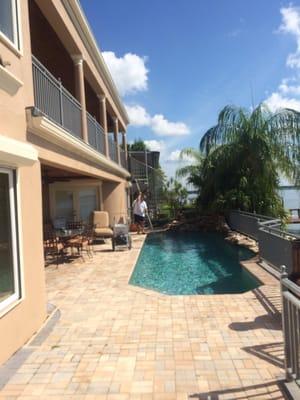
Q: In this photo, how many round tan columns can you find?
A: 4